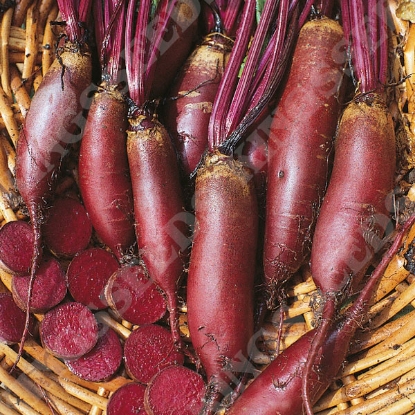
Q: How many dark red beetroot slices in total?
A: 11